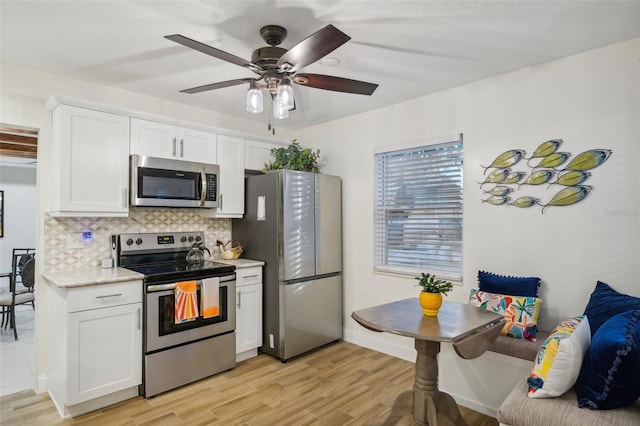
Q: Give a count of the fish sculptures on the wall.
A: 12